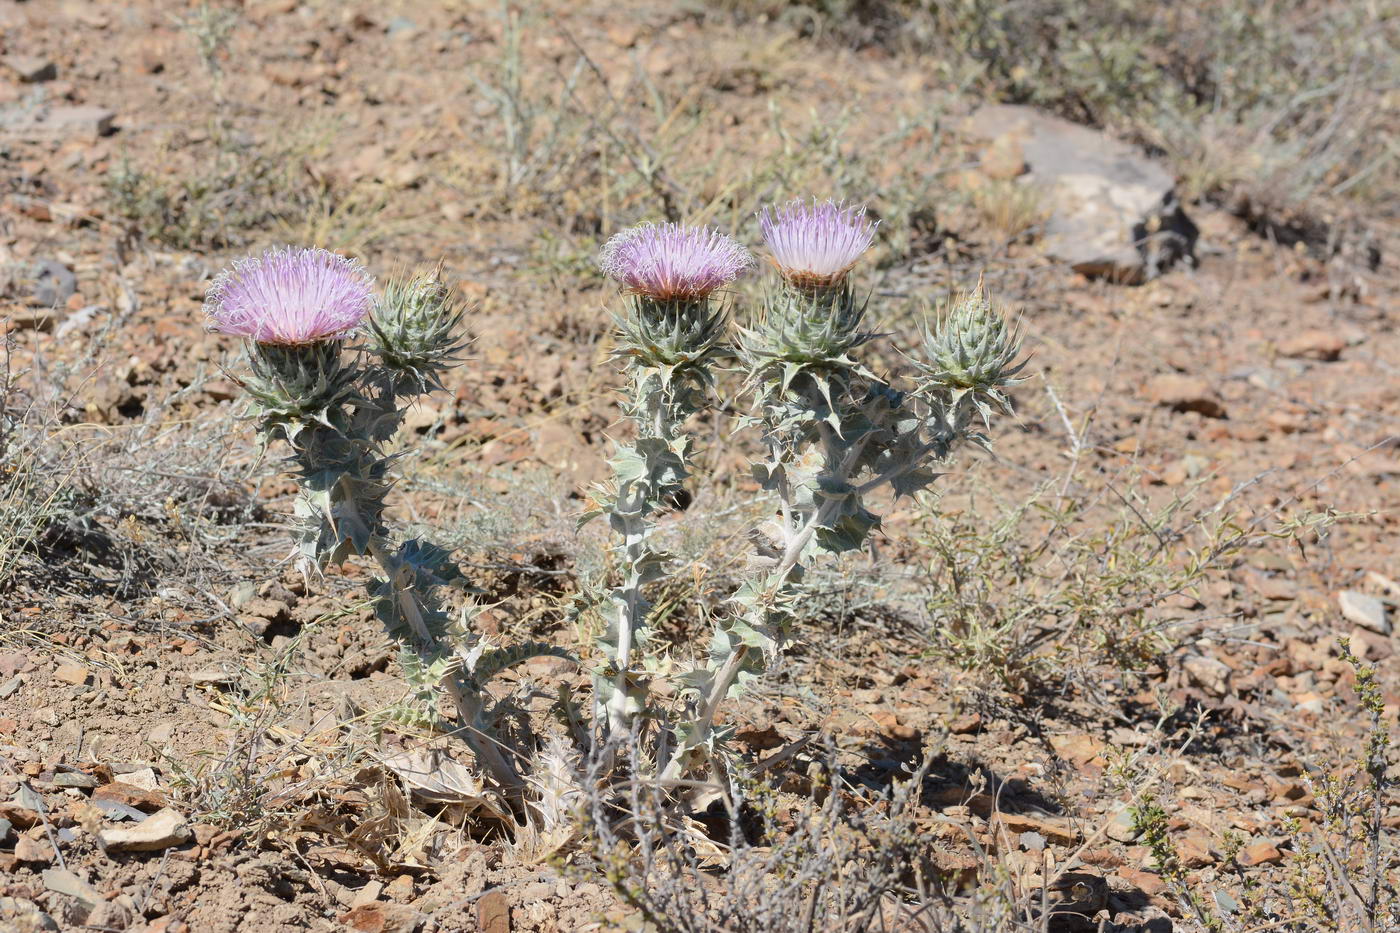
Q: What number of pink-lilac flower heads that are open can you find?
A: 3